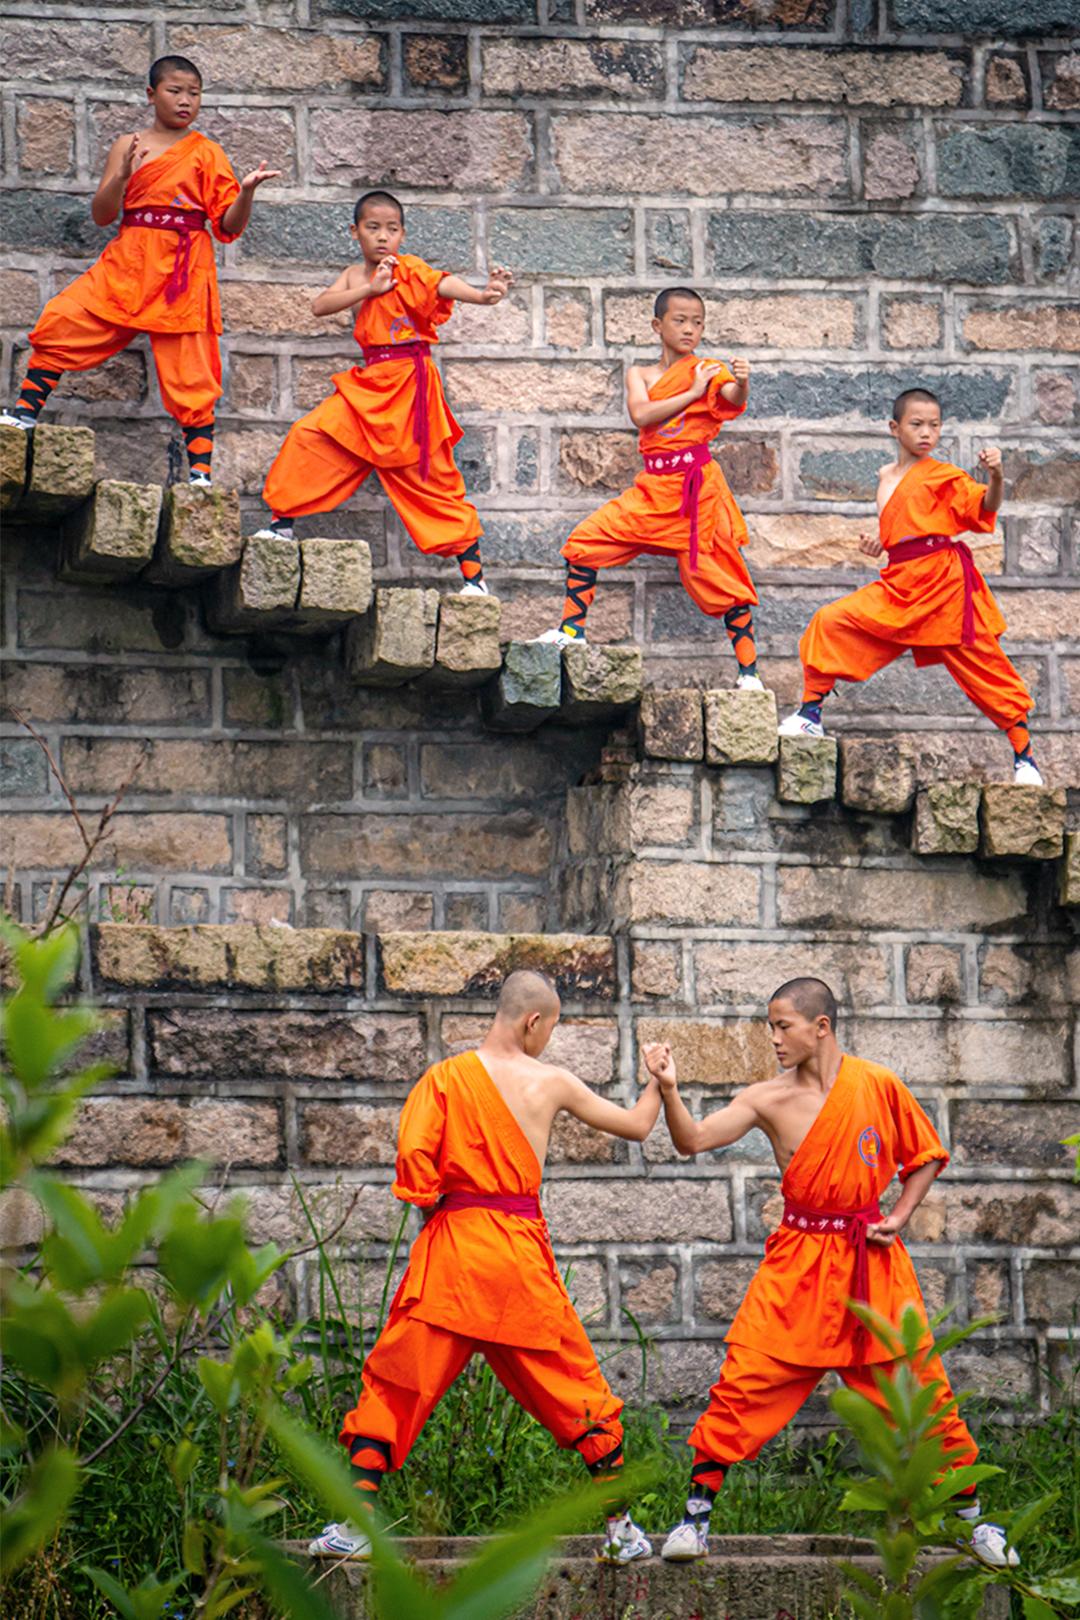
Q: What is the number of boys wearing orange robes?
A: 6